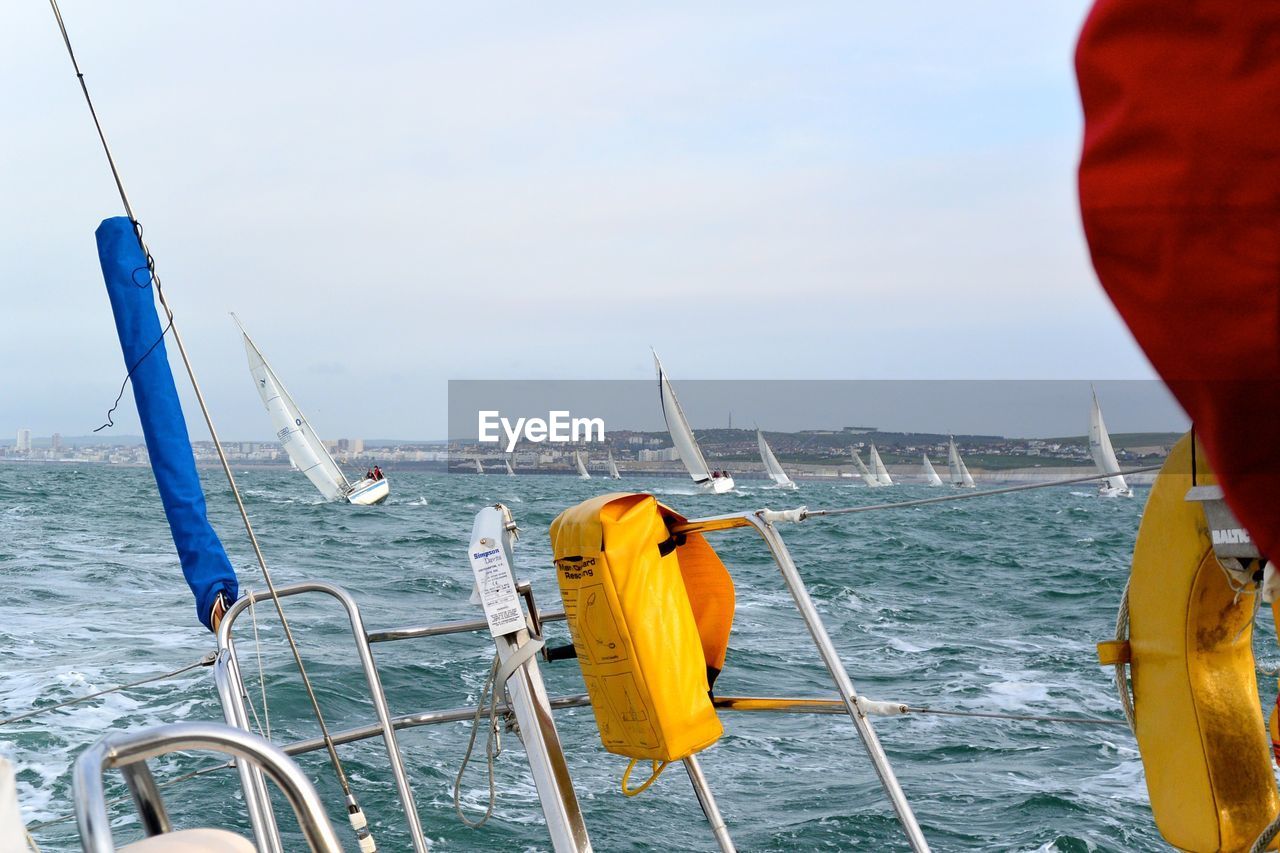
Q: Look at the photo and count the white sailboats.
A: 12